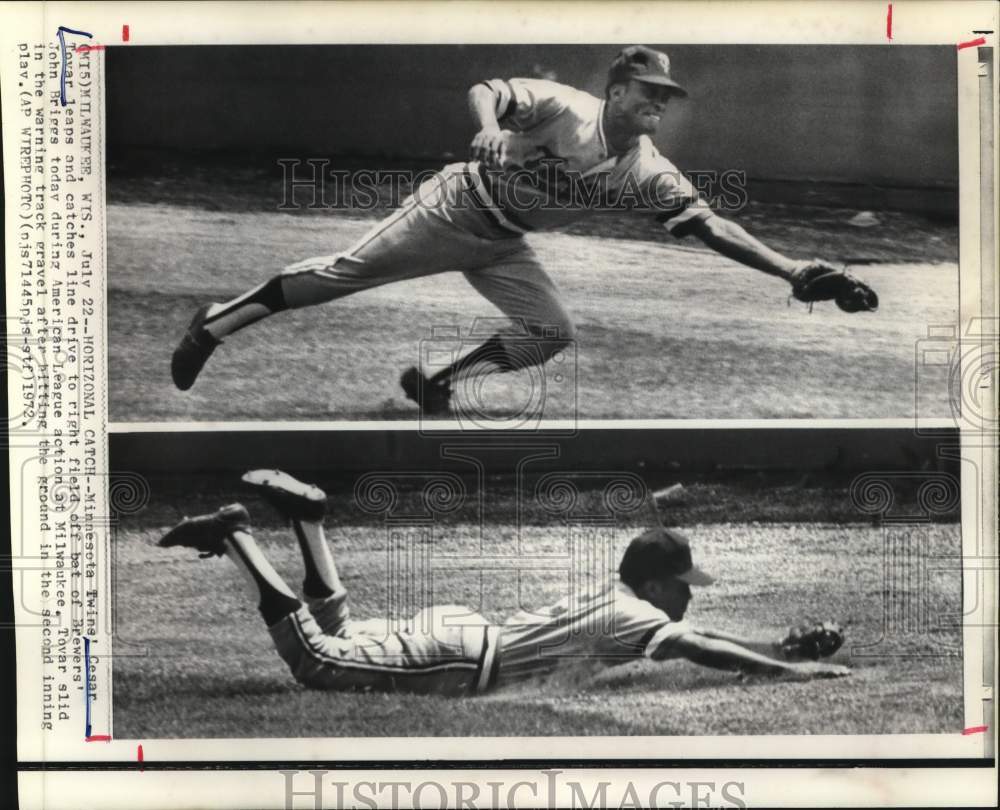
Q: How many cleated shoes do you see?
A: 4